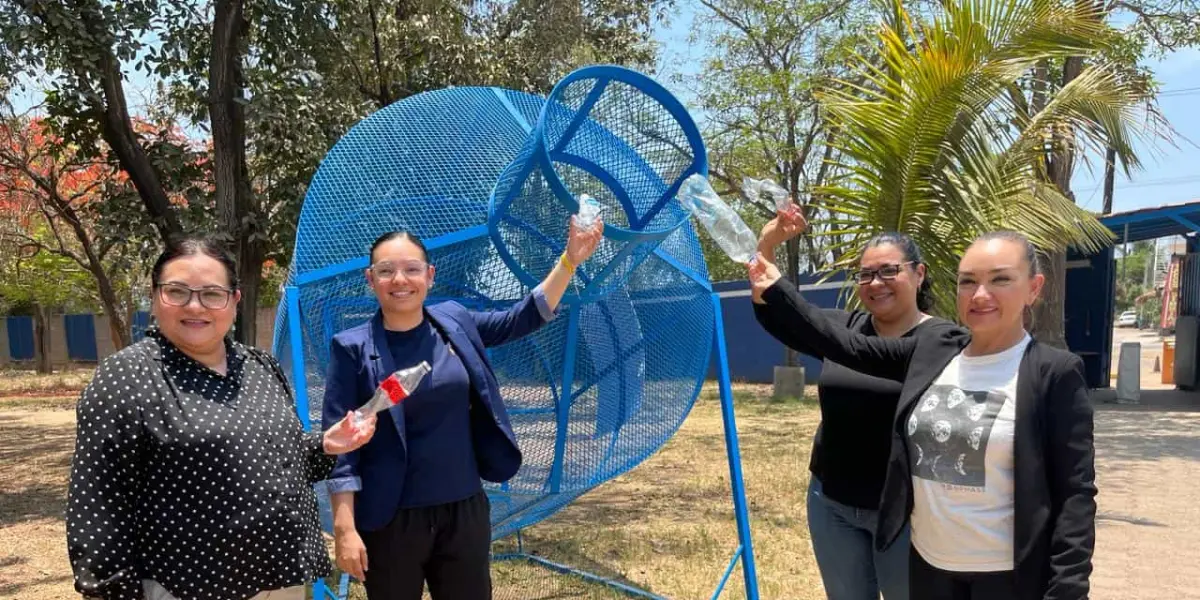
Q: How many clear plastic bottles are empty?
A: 4